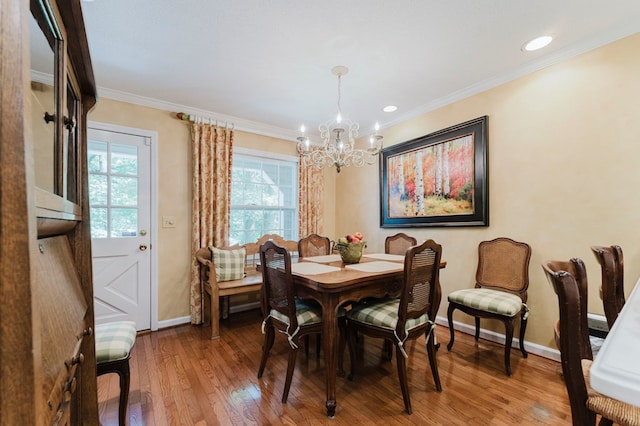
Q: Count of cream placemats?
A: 4